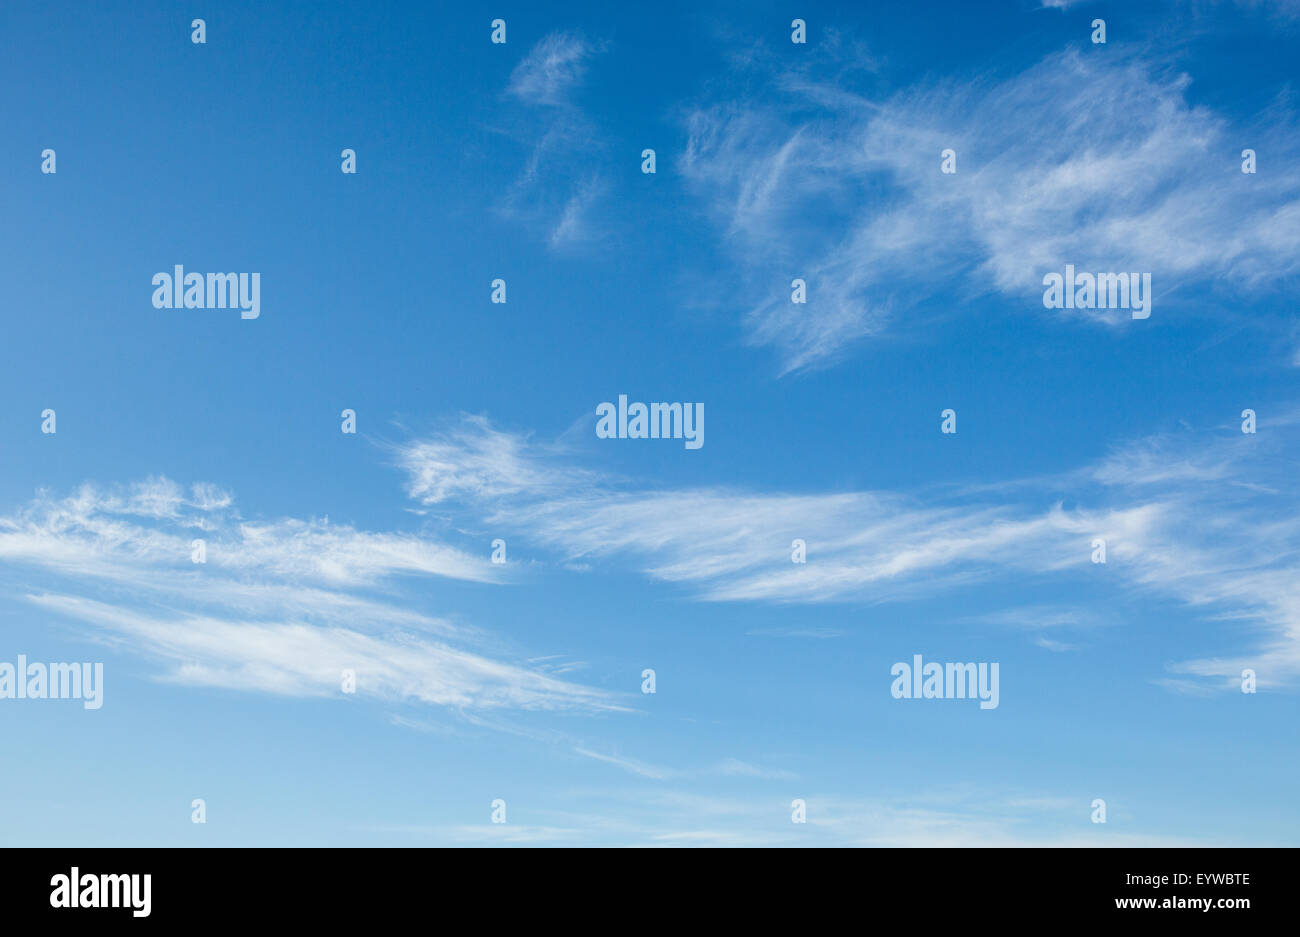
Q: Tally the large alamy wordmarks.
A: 6